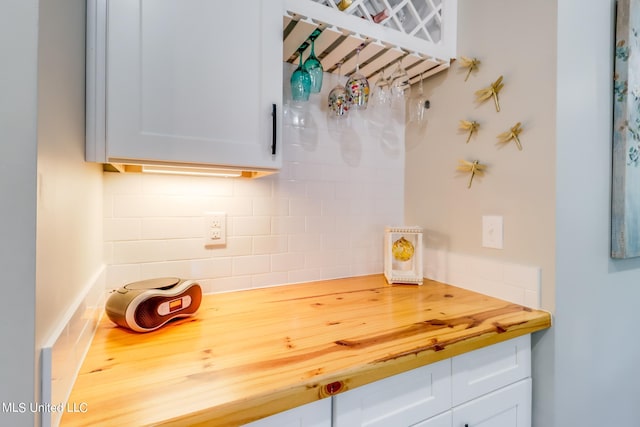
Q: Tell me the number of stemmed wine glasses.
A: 7